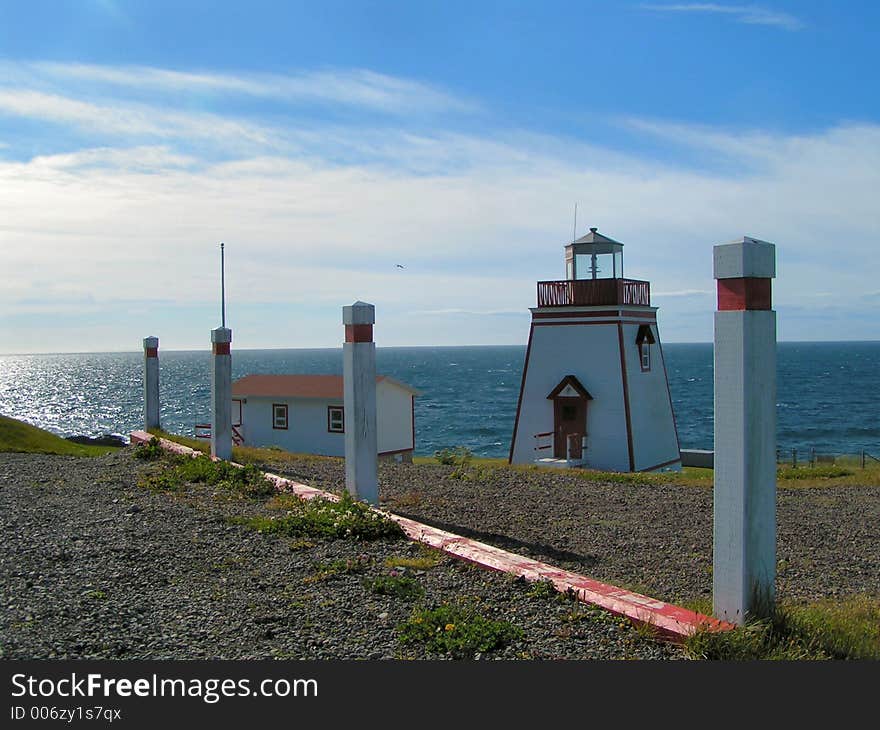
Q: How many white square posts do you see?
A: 4